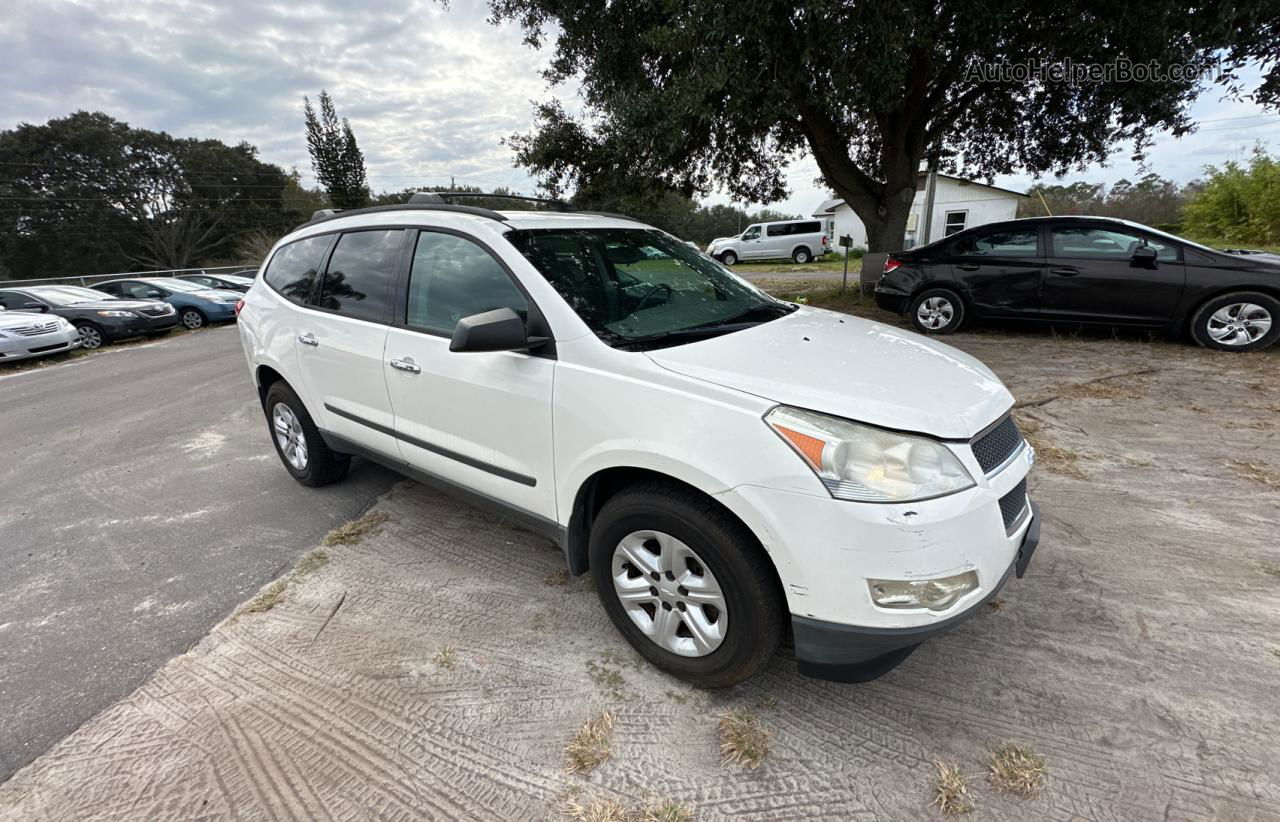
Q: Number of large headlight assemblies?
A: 1